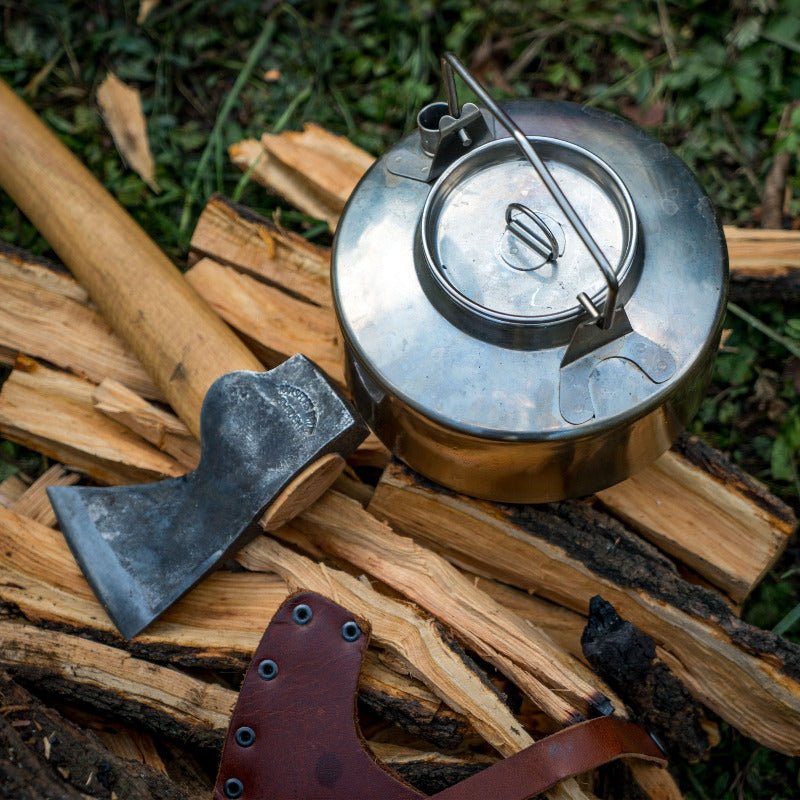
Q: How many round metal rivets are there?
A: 5